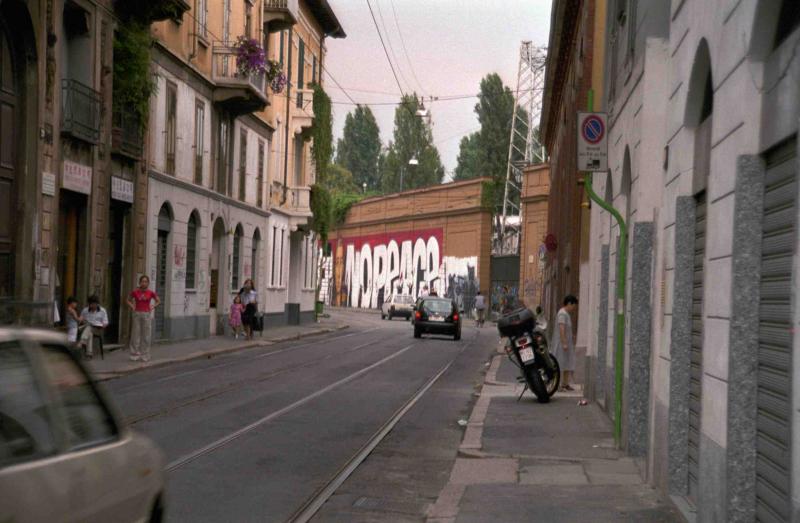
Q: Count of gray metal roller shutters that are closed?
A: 2